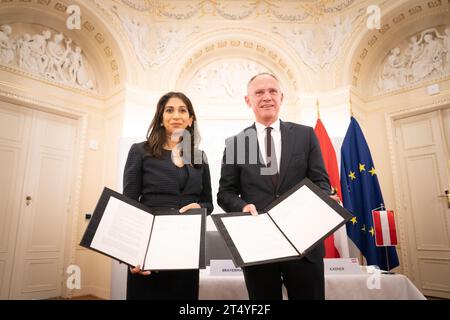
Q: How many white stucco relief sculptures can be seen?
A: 3